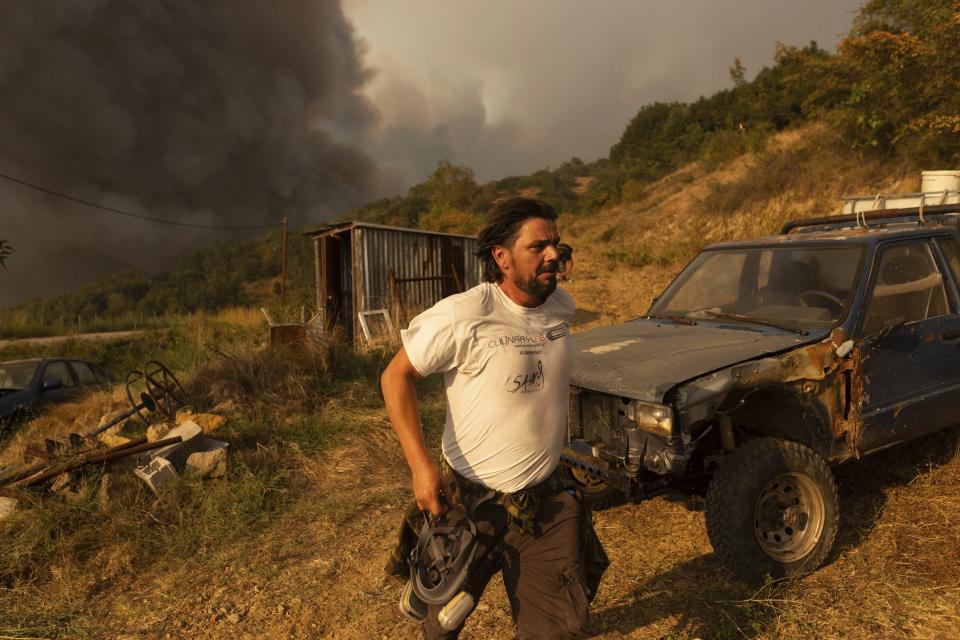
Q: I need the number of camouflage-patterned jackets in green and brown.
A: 1